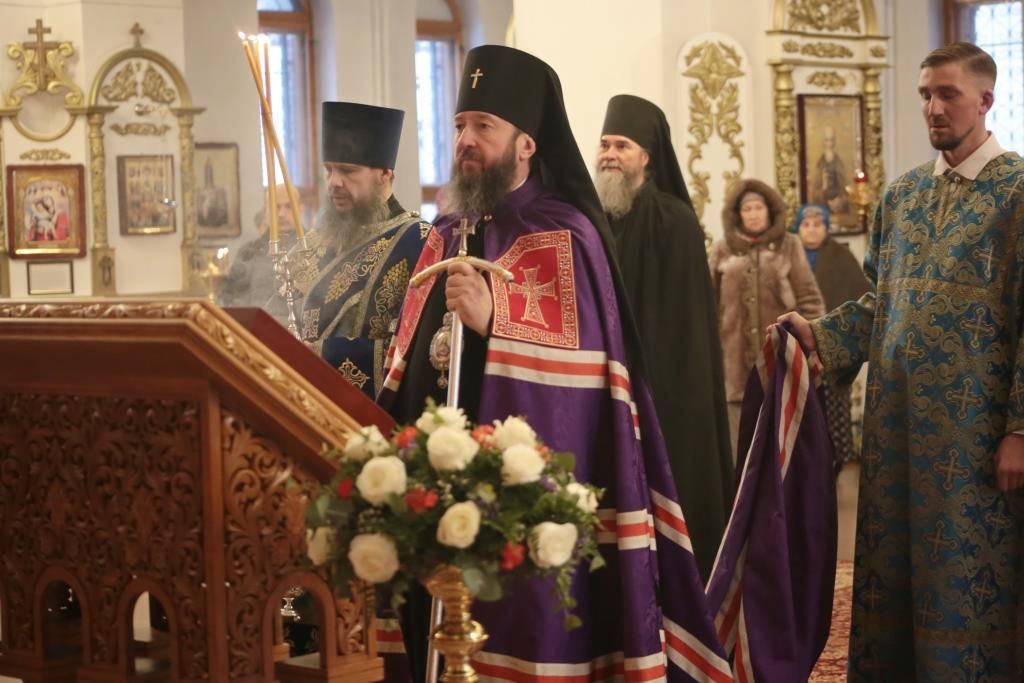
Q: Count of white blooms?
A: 11